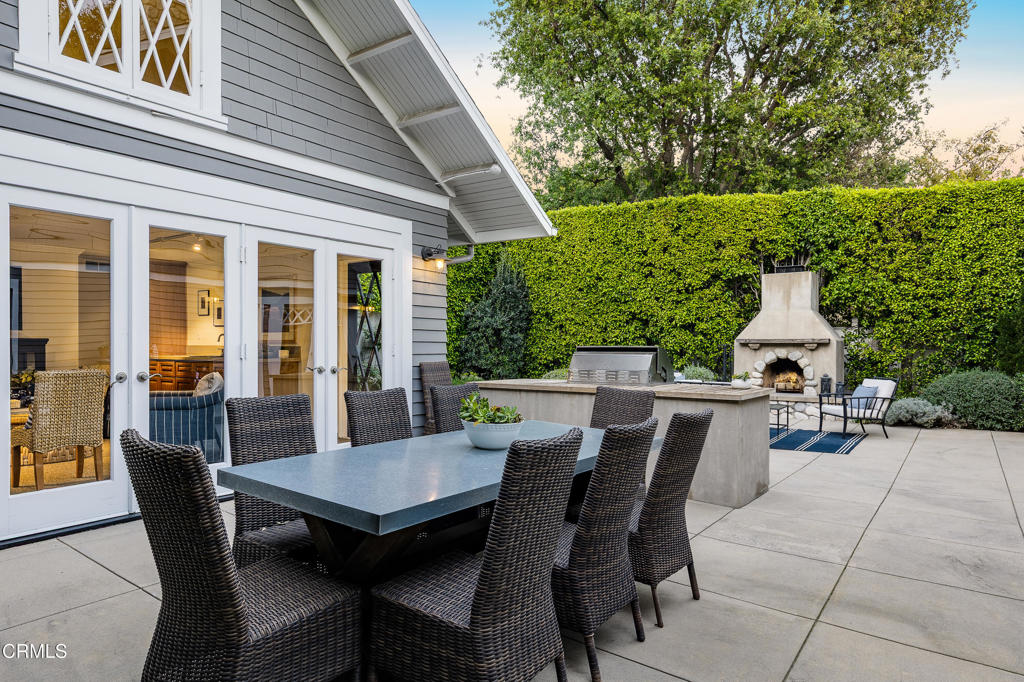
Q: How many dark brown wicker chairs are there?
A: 9